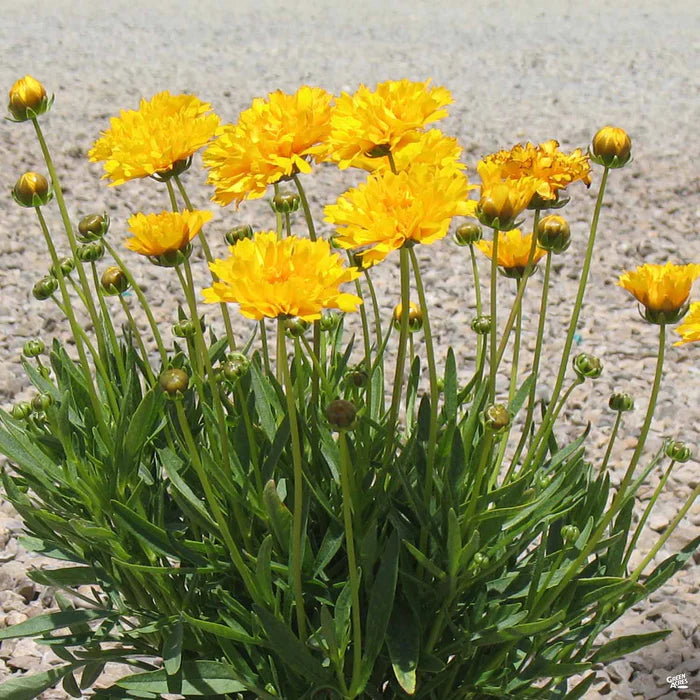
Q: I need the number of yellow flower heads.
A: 12